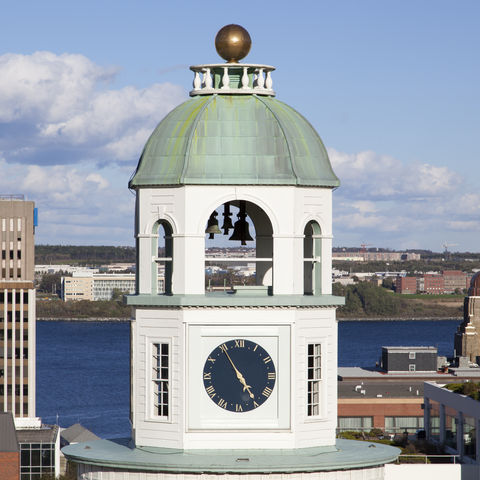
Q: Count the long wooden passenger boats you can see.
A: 0